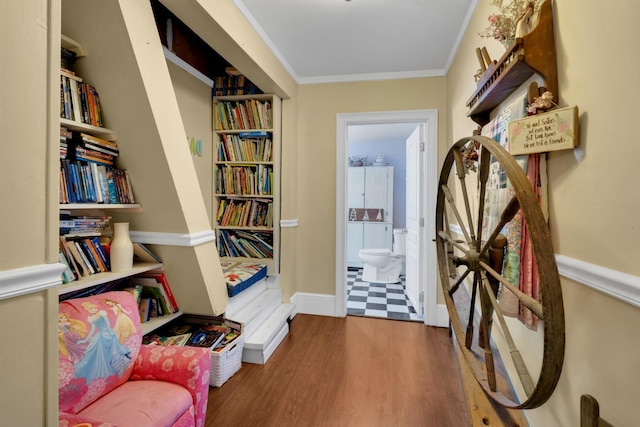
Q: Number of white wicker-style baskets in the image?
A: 1